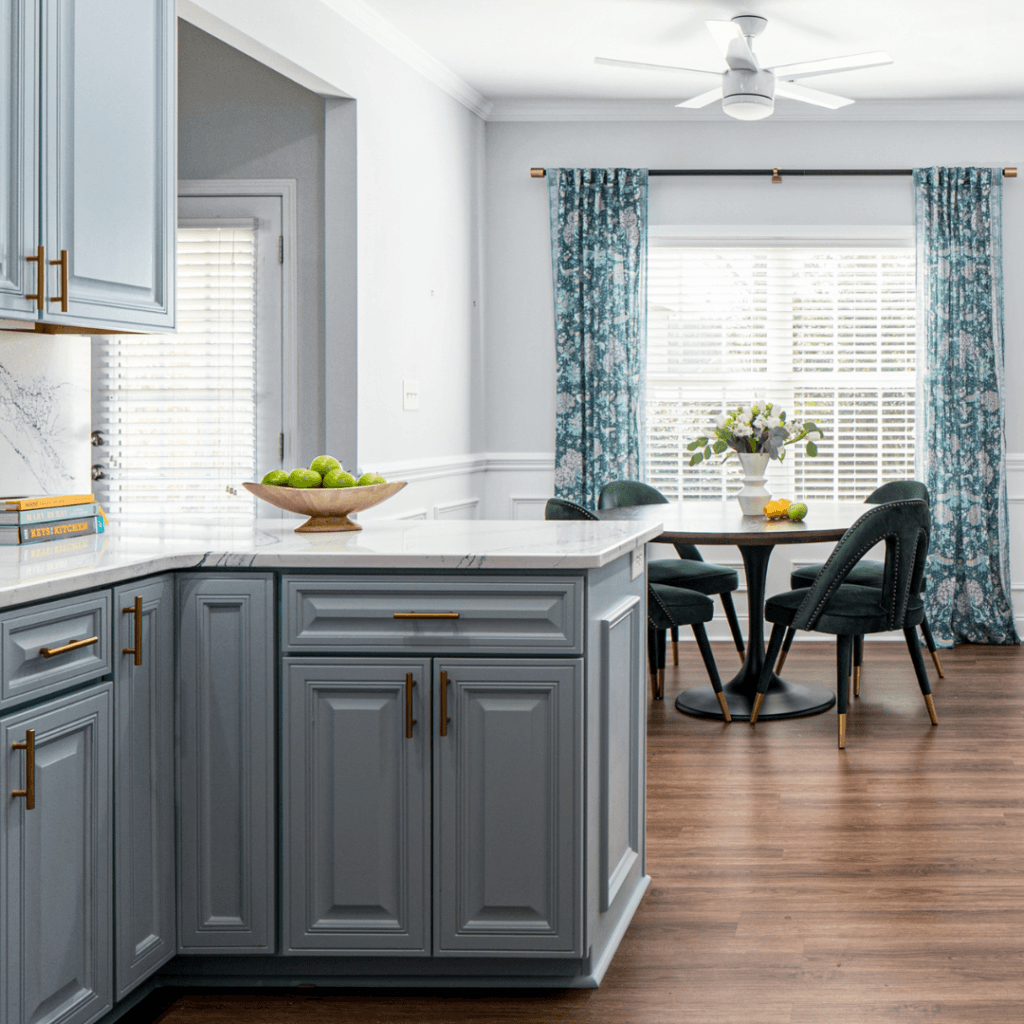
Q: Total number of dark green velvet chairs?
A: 4